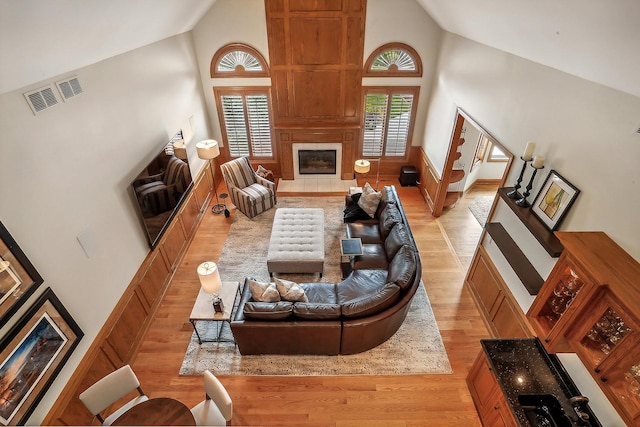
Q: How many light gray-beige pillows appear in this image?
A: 3